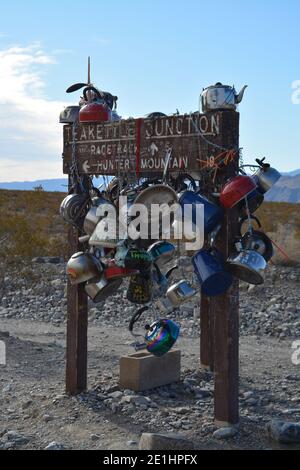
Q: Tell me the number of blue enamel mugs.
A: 2